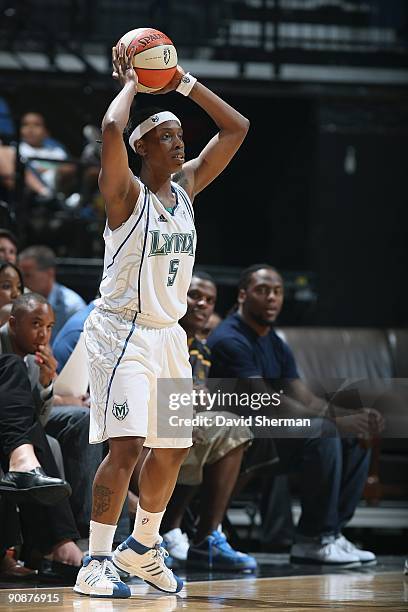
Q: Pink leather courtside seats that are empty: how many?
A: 0